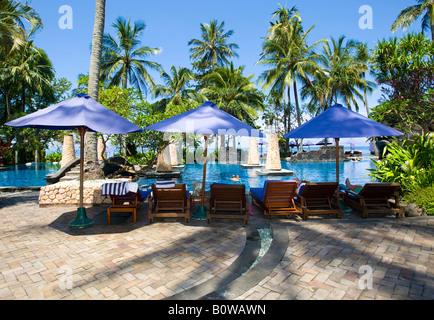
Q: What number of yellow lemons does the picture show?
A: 0